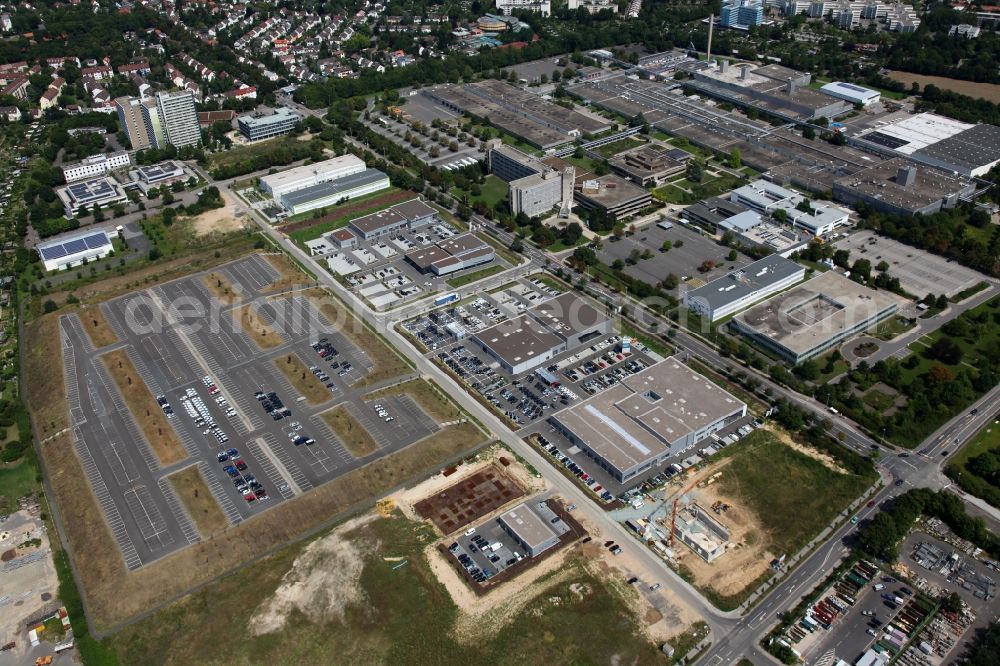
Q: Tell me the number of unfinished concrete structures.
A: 1